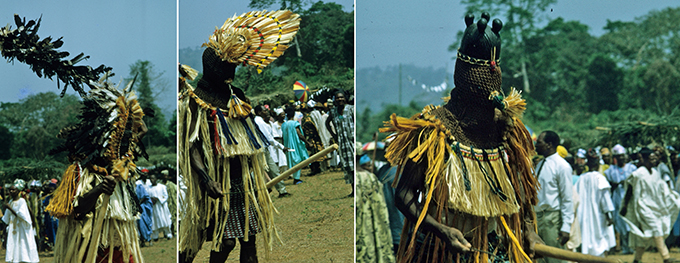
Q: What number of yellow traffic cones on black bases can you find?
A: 0